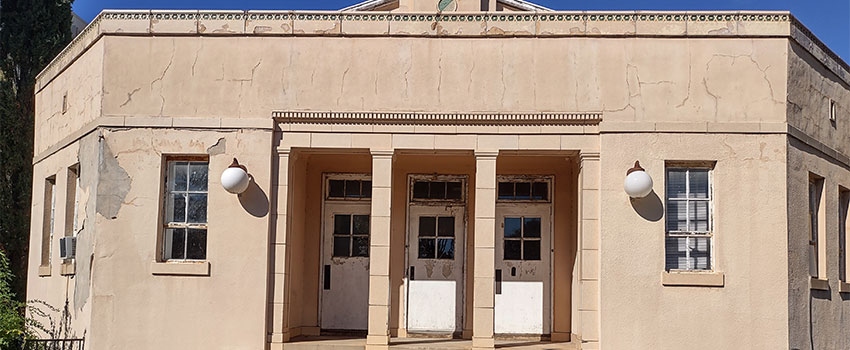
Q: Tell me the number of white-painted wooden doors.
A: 3